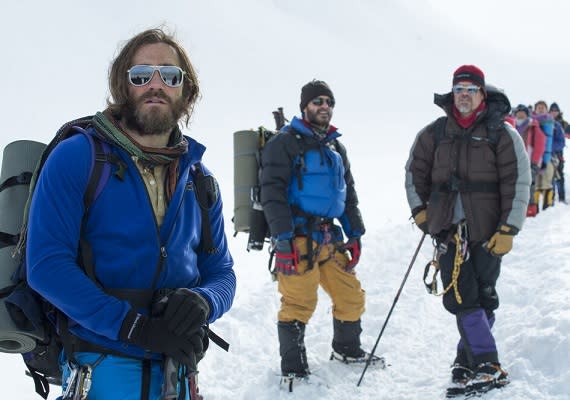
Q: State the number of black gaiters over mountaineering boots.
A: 2